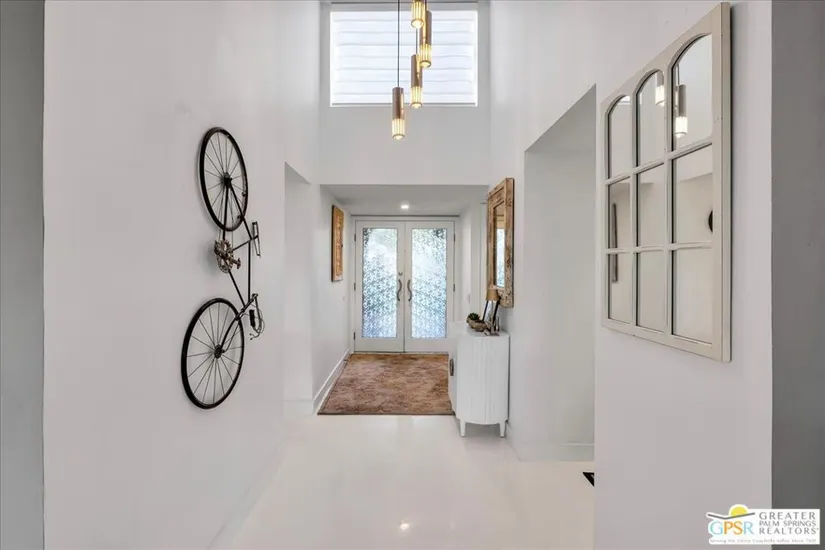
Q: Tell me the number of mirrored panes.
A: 9